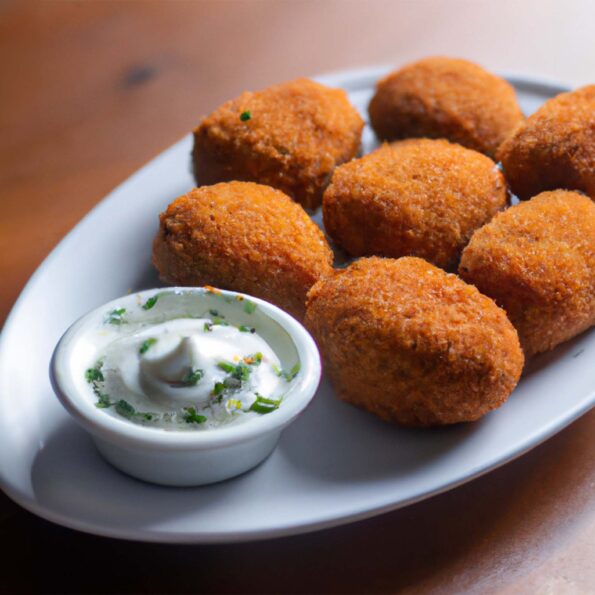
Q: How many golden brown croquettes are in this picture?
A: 7